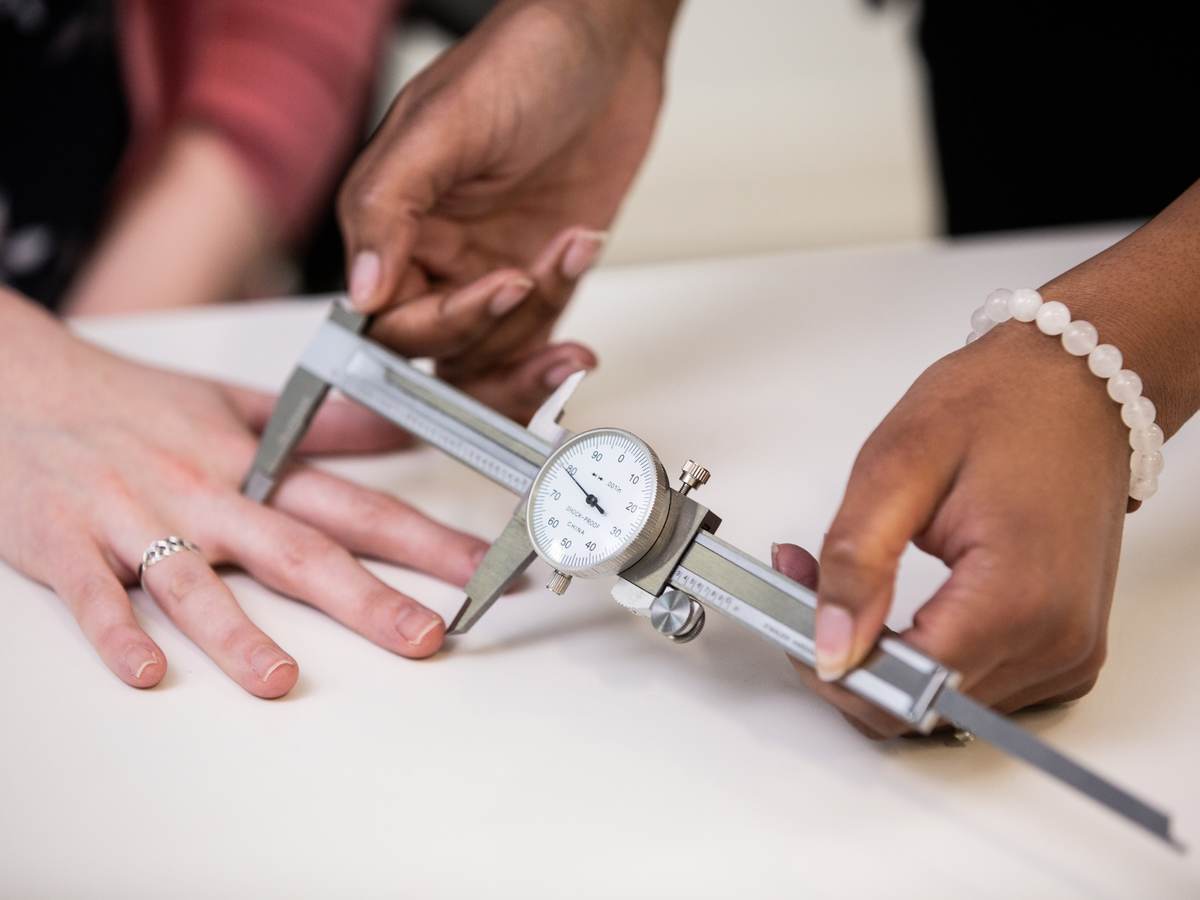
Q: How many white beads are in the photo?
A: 12